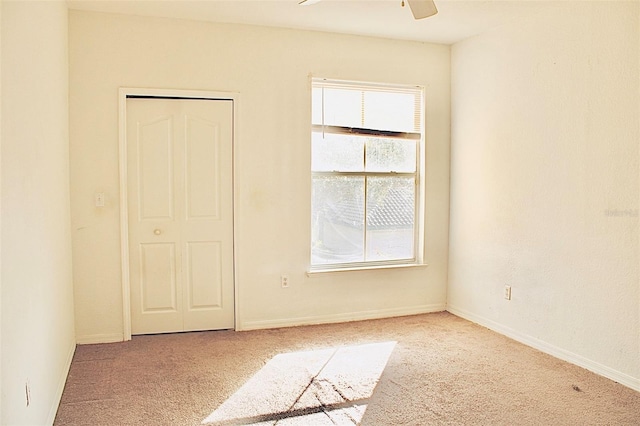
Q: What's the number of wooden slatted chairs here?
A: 0